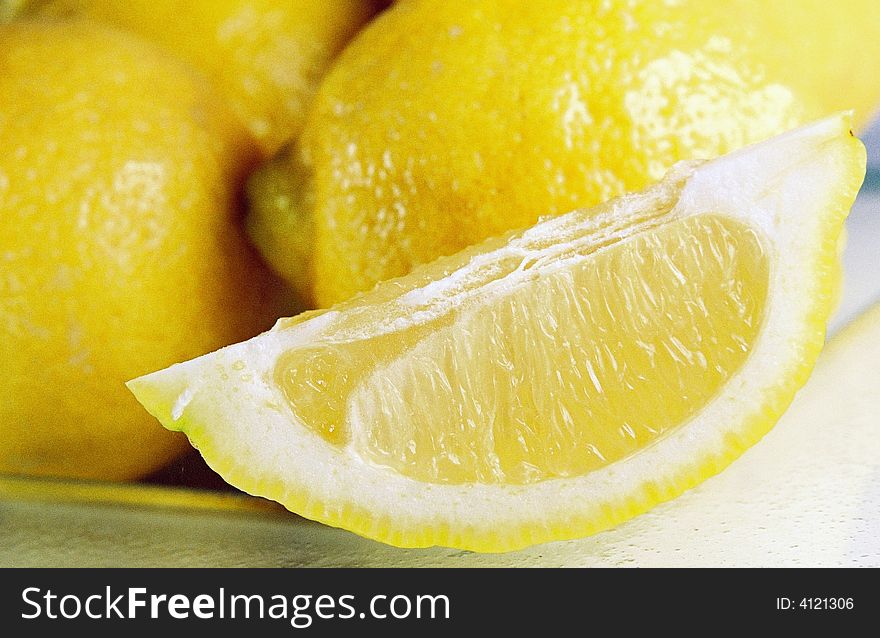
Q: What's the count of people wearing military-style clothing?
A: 0